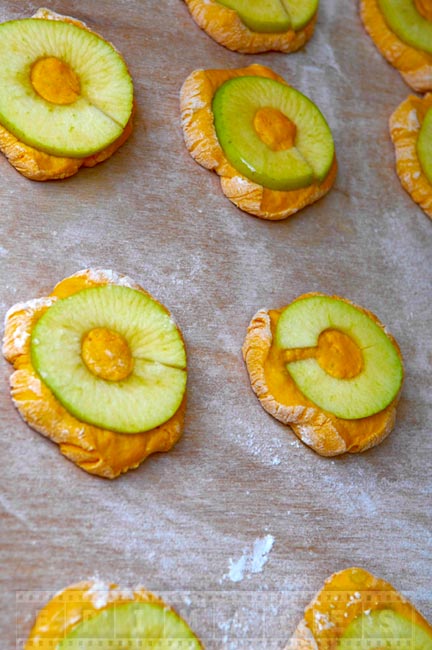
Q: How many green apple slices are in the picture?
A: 9